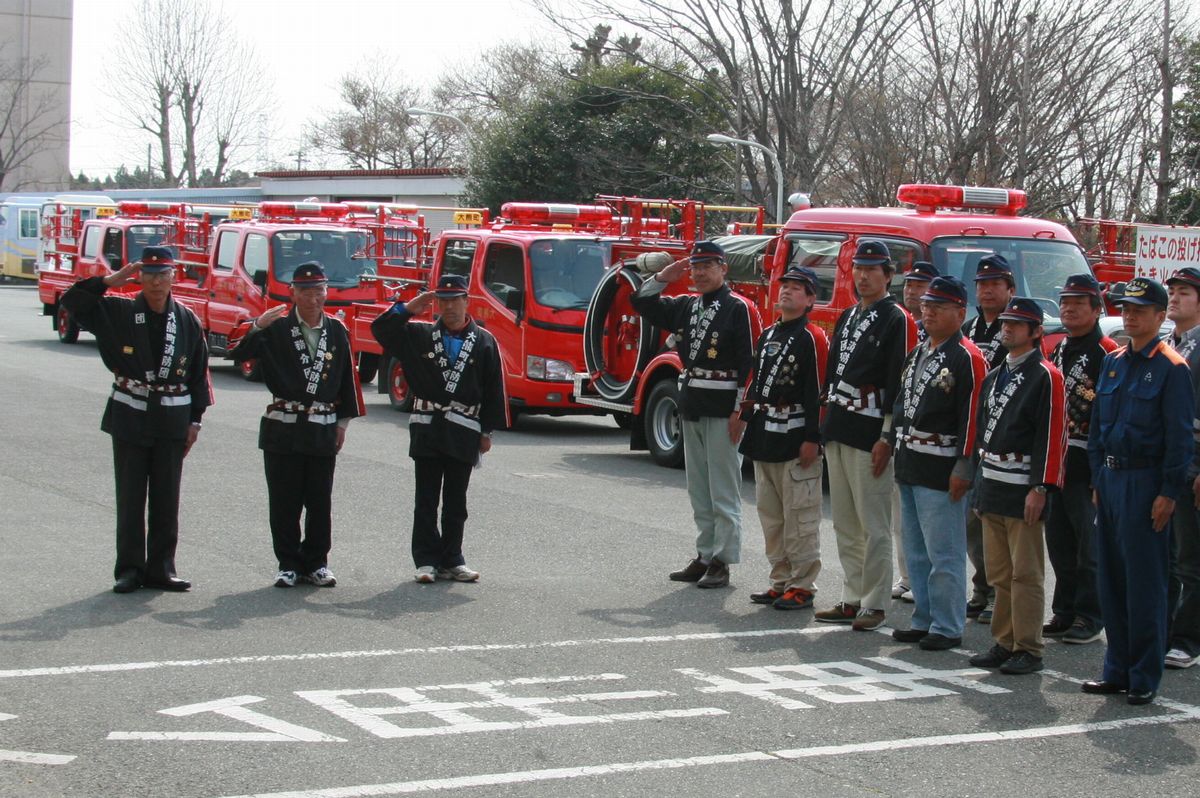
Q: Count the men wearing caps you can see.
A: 13